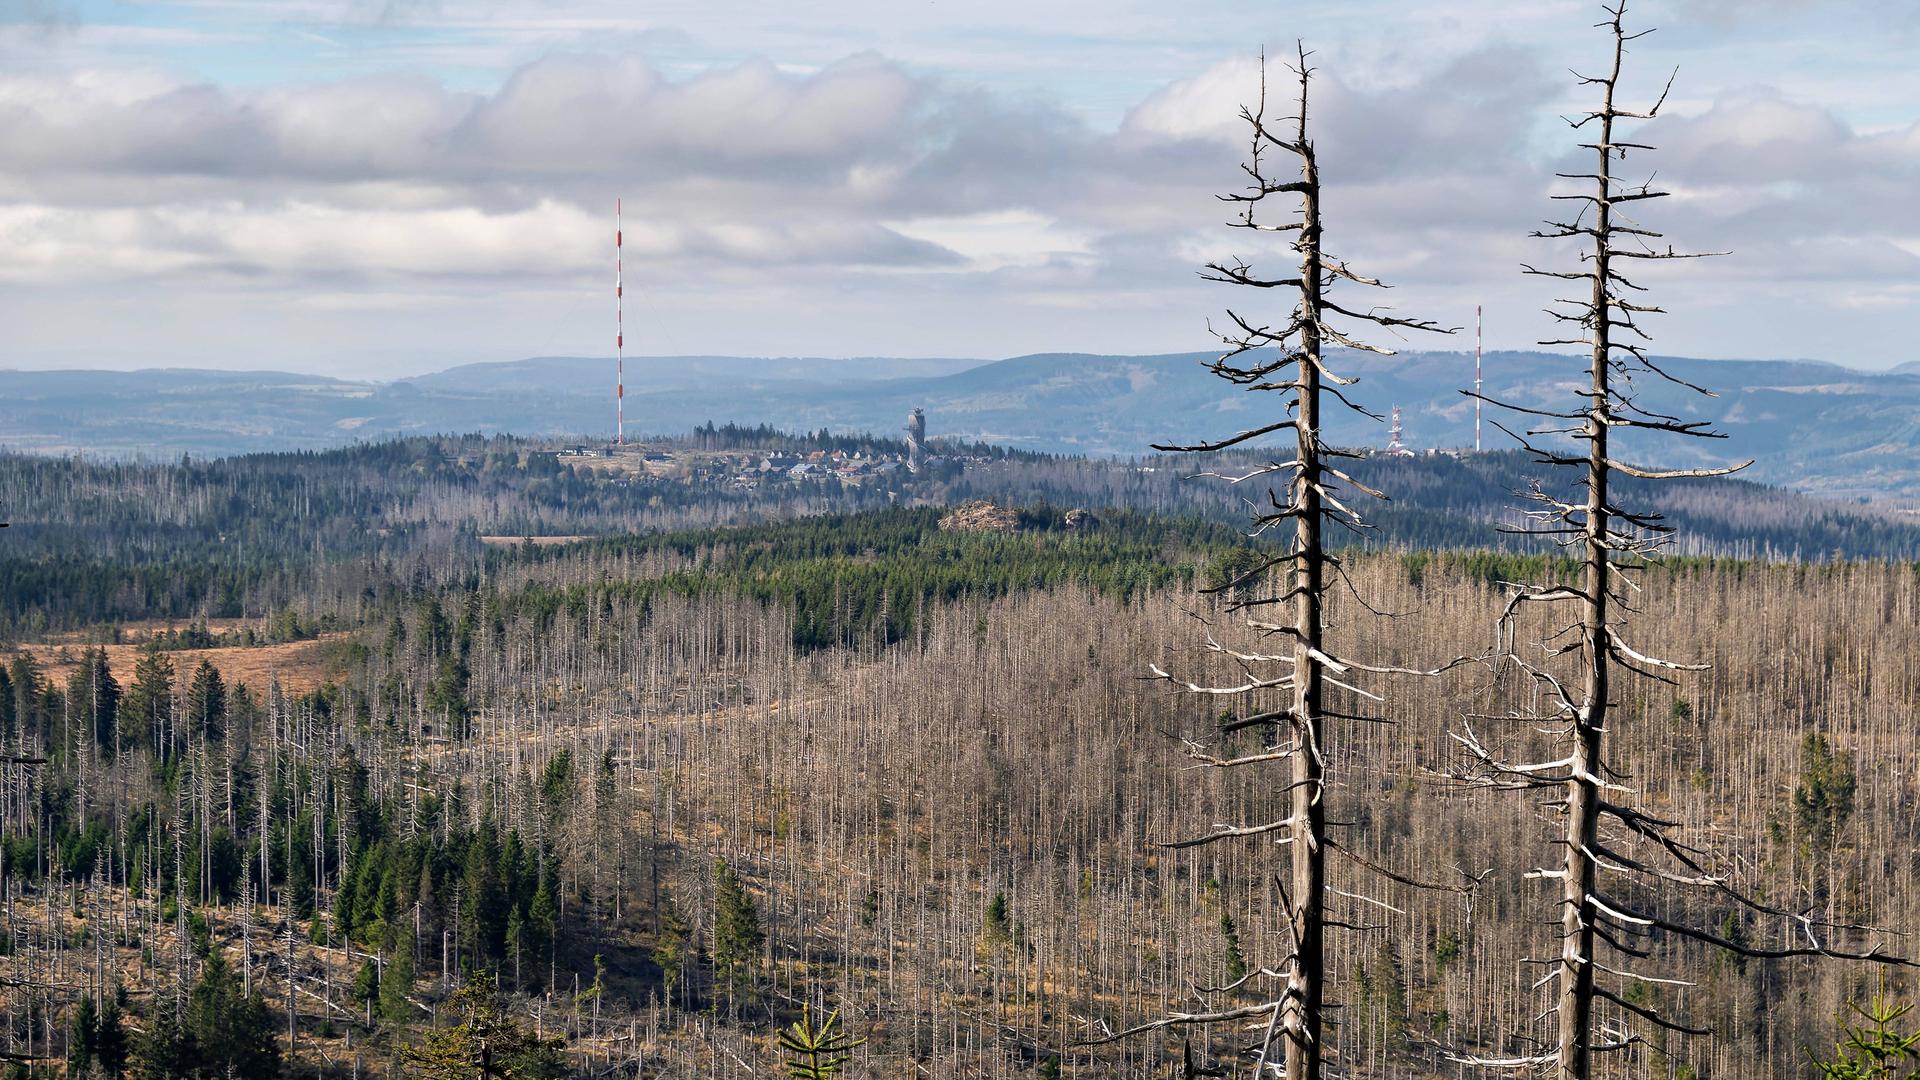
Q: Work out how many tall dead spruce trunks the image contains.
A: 2